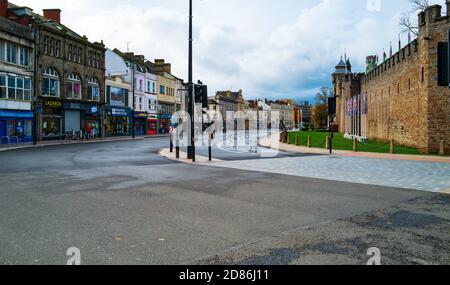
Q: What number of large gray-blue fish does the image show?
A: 0